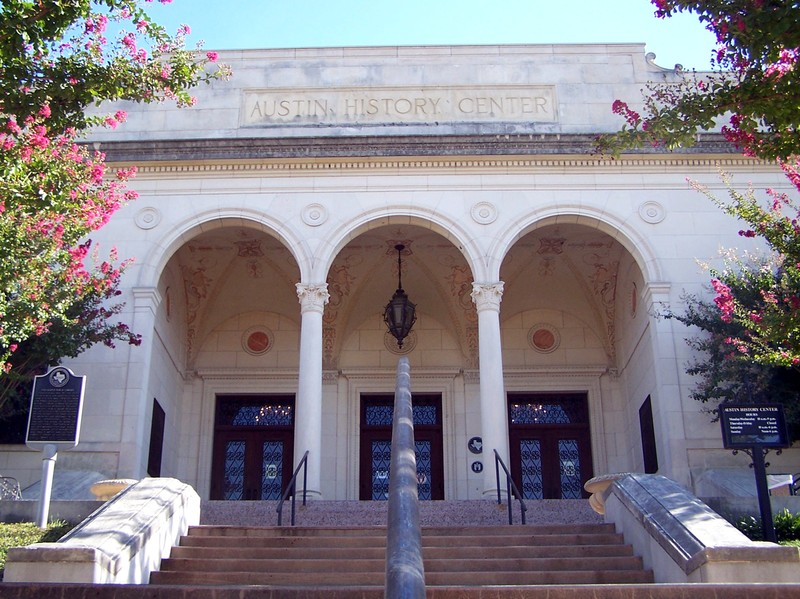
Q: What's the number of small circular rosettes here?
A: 4